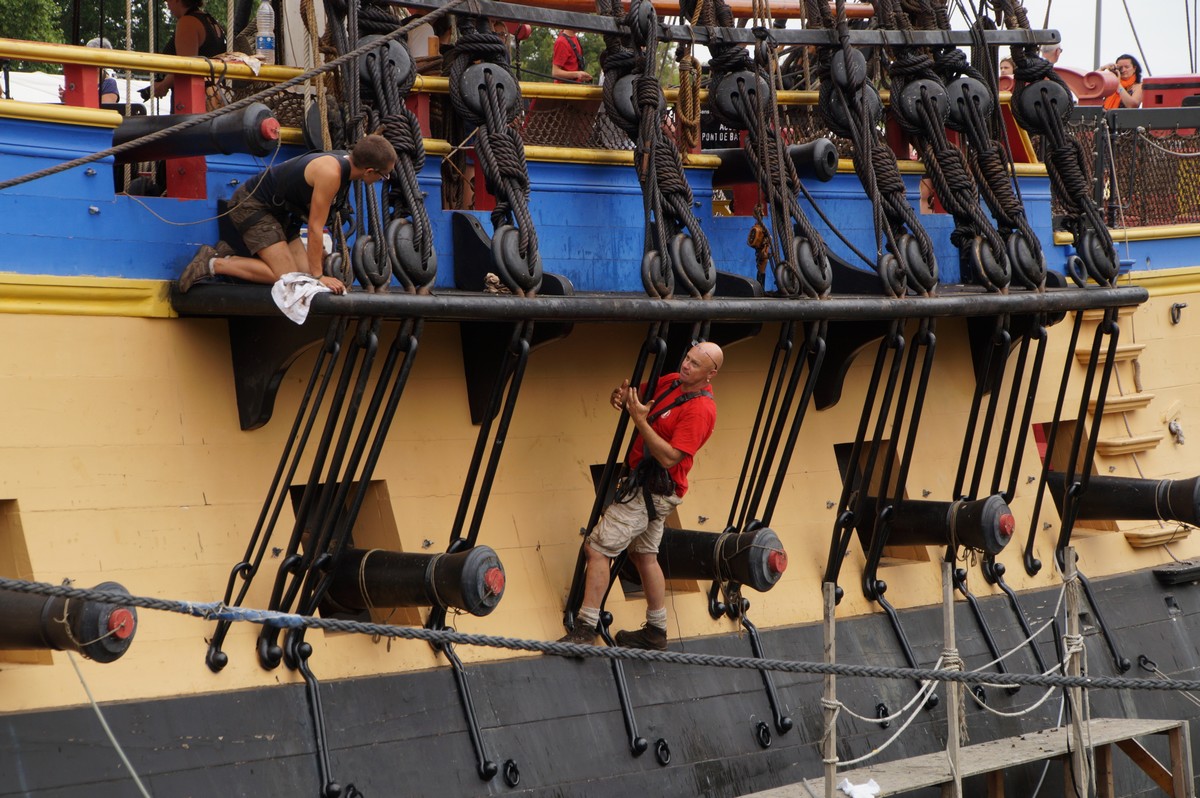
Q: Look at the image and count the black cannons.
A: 7